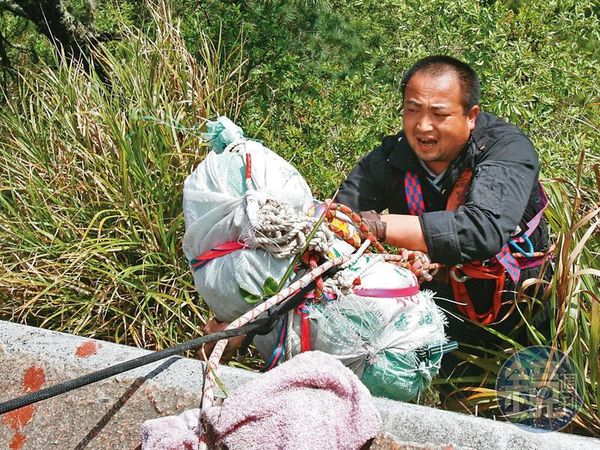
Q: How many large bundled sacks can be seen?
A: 2